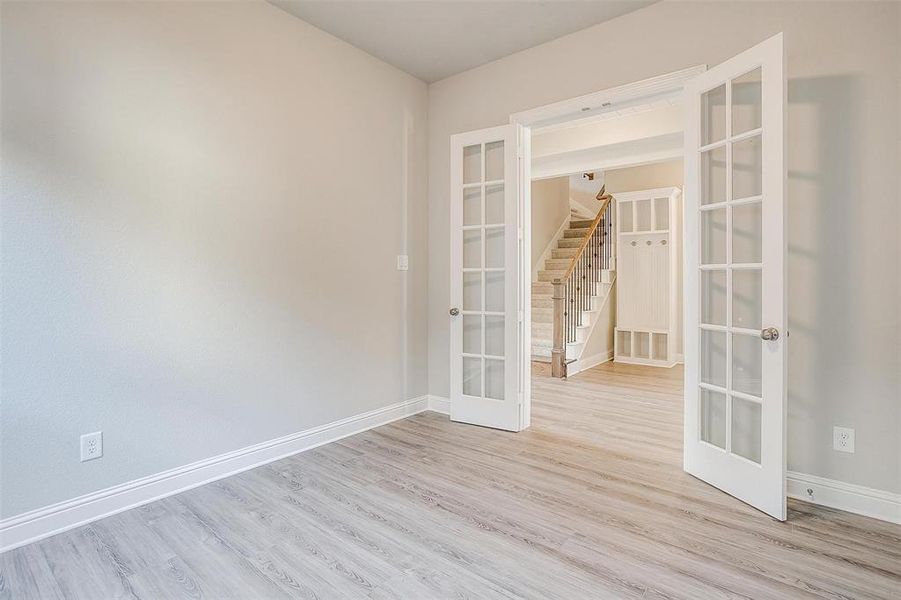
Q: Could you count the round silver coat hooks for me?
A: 3